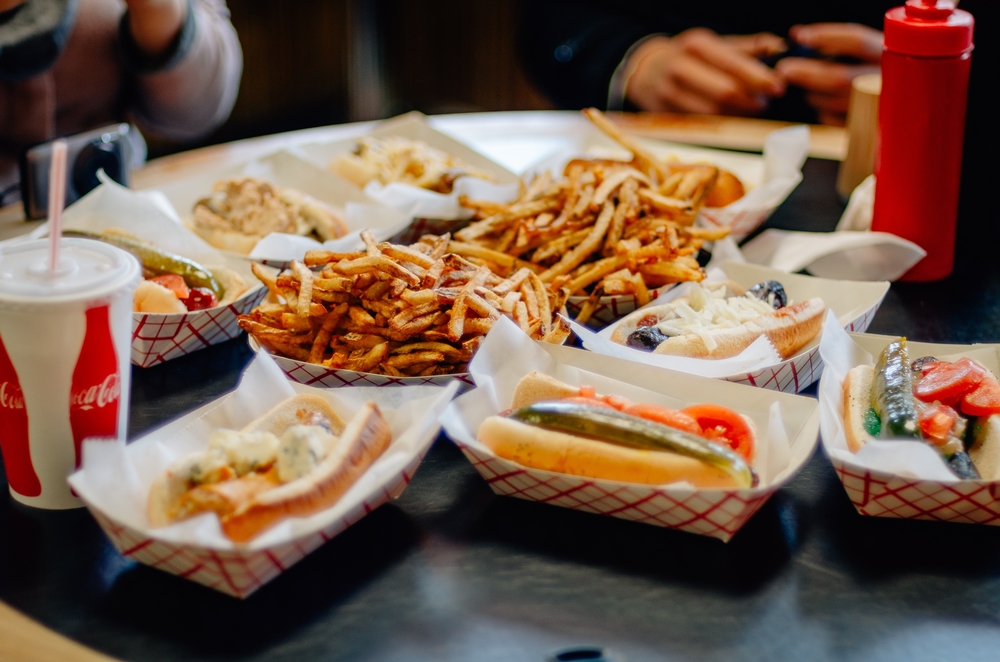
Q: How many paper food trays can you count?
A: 10